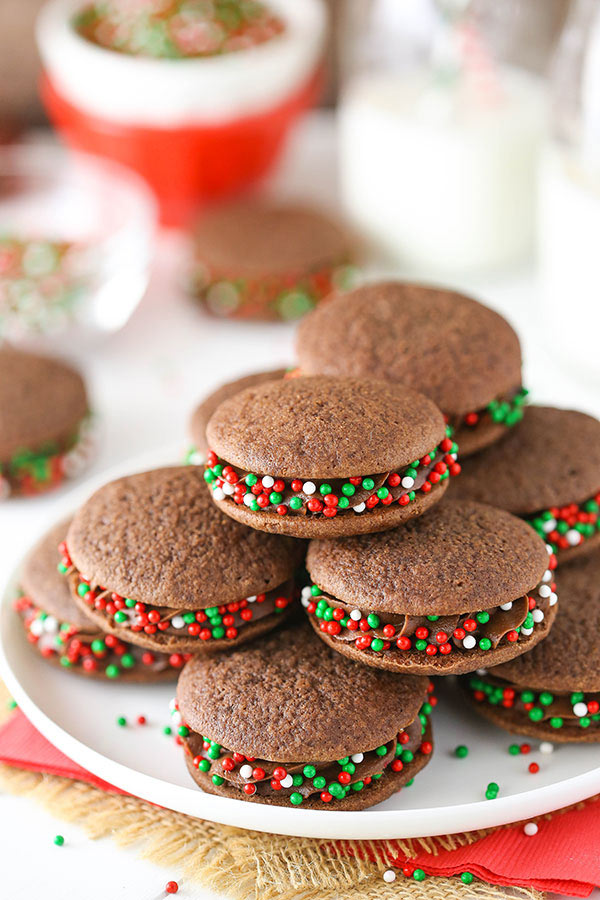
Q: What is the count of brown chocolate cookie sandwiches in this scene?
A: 11